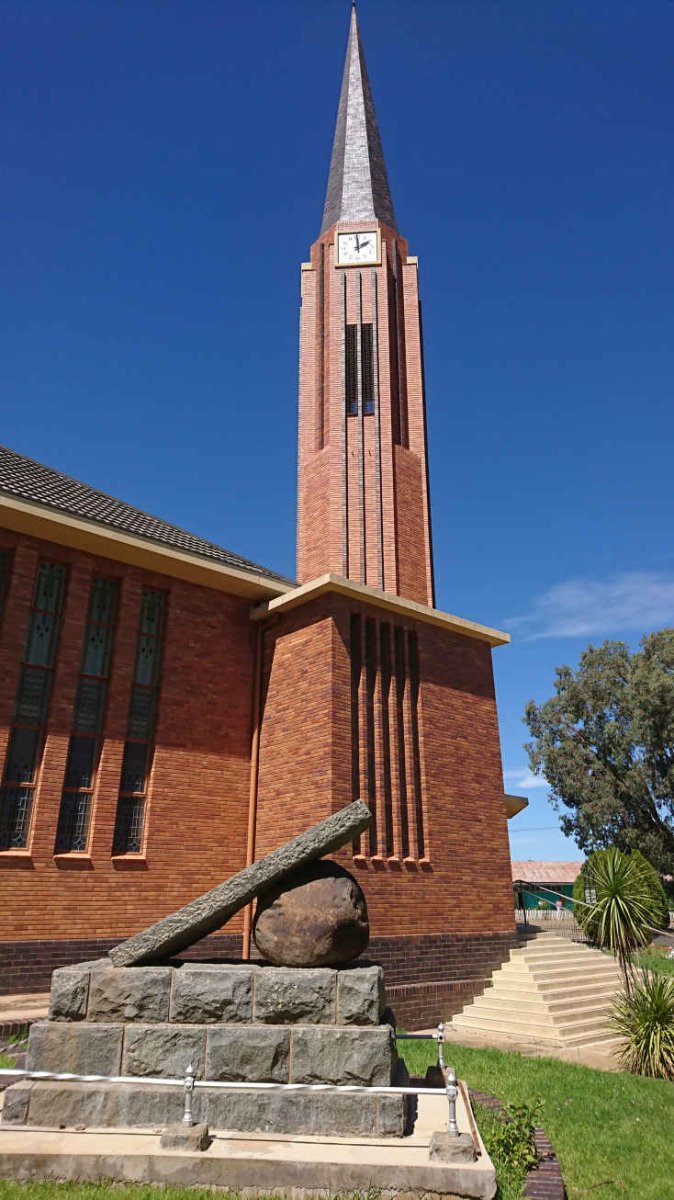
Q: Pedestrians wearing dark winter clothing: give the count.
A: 0